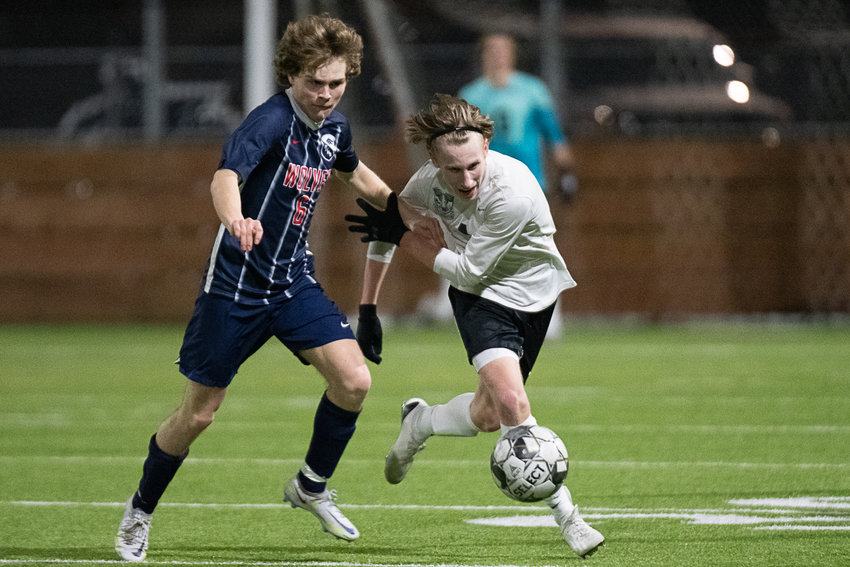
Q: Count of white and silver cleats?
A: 4